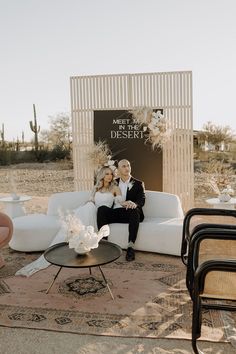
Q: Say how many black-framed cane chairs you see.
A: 2